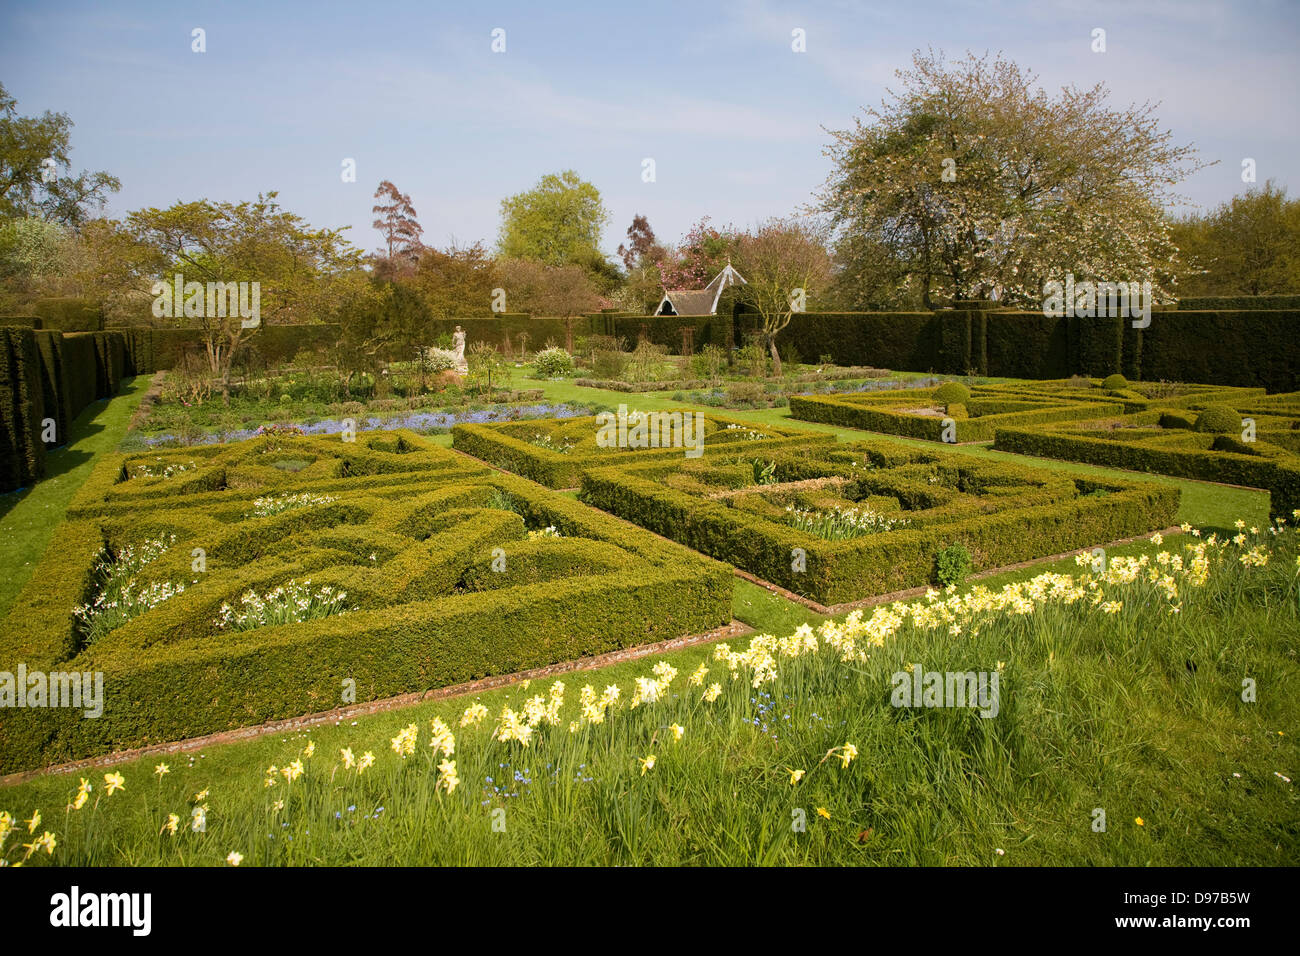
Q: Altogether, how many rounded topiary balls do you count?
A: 3